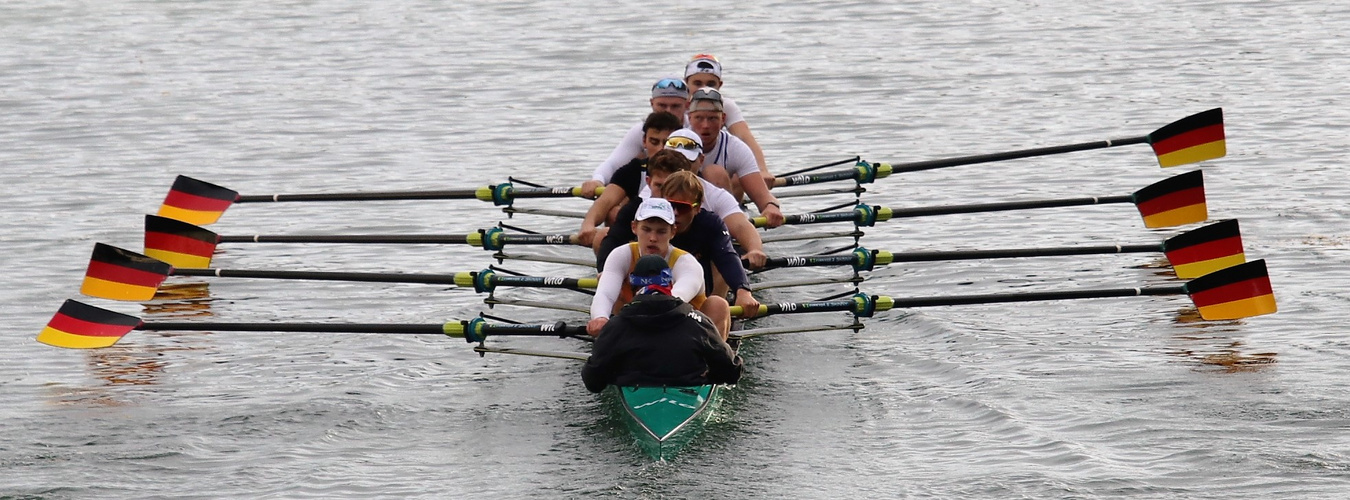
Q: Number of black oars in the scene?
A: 8